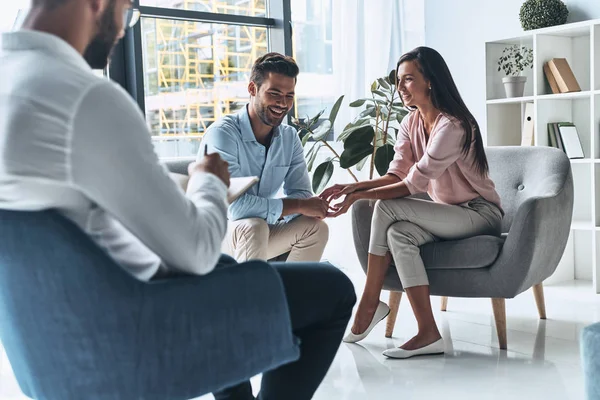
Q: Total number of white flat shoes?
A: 2